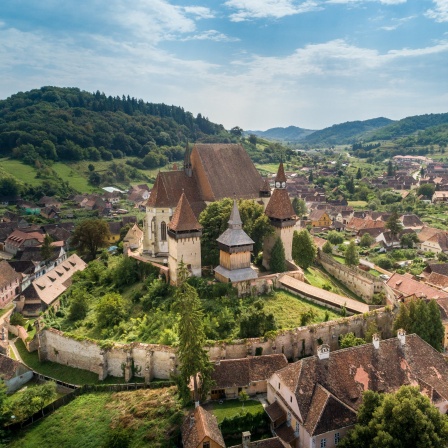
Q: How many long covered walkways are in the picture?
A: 1